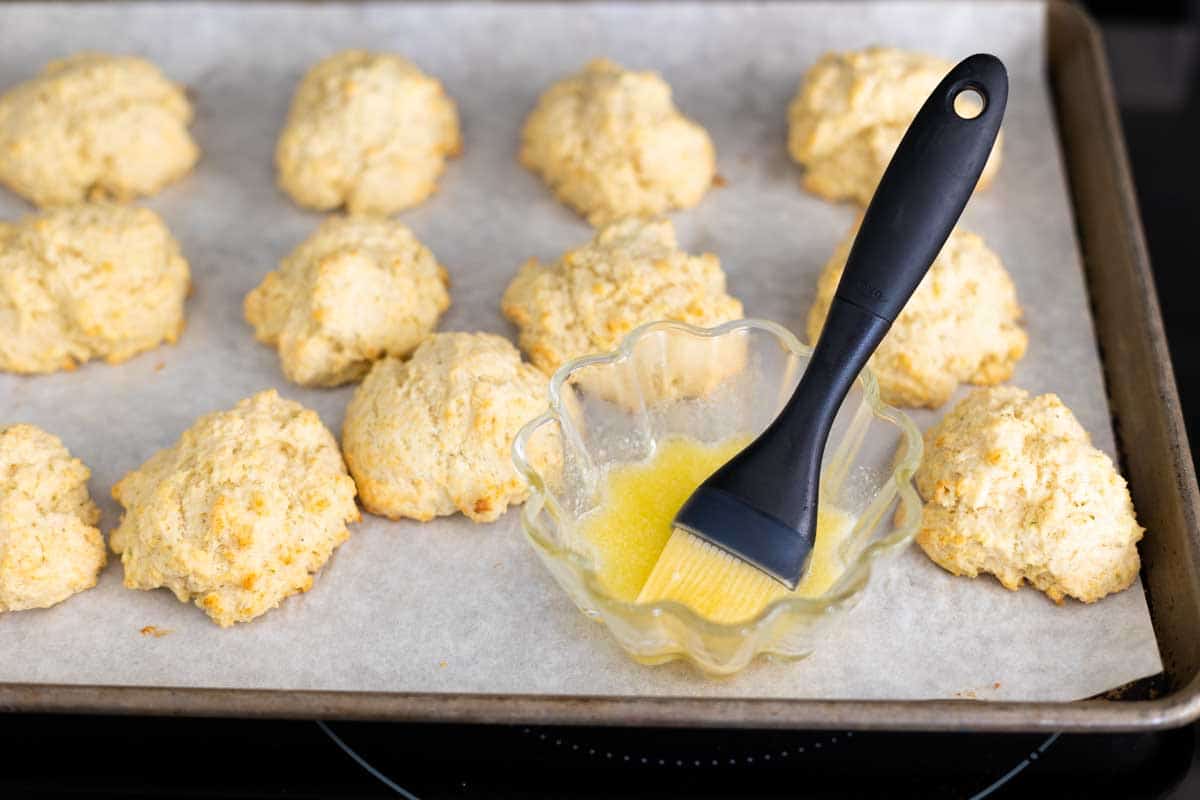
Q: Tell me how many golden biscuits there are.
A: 12